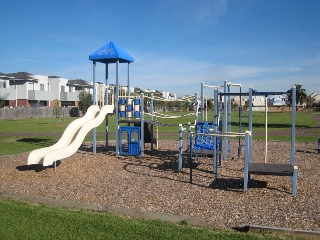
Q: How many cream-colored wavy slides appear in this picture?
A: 2